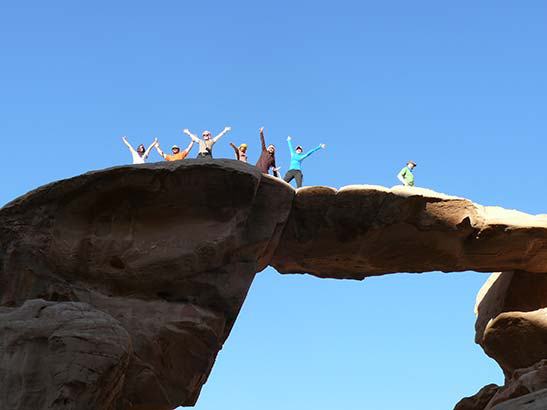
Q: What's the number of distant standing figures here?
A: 7